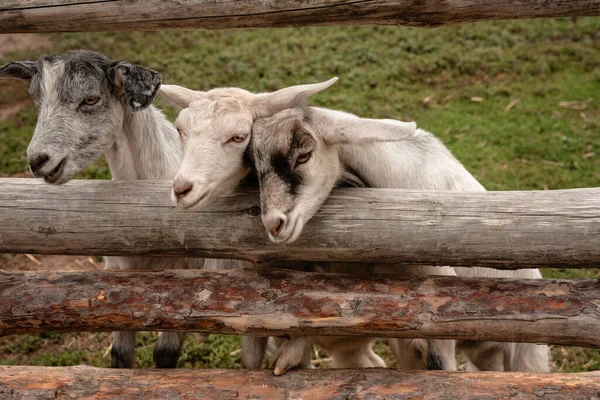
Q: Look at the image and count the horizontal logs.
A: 4